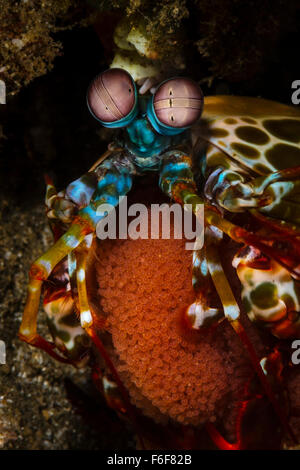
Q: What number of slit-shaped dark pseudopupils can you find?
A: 5